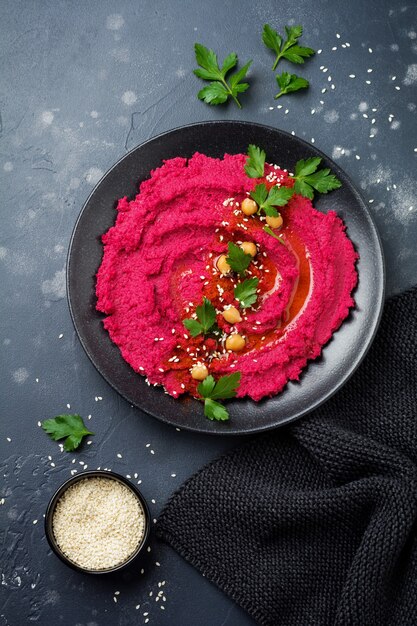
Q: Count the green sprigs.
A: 11